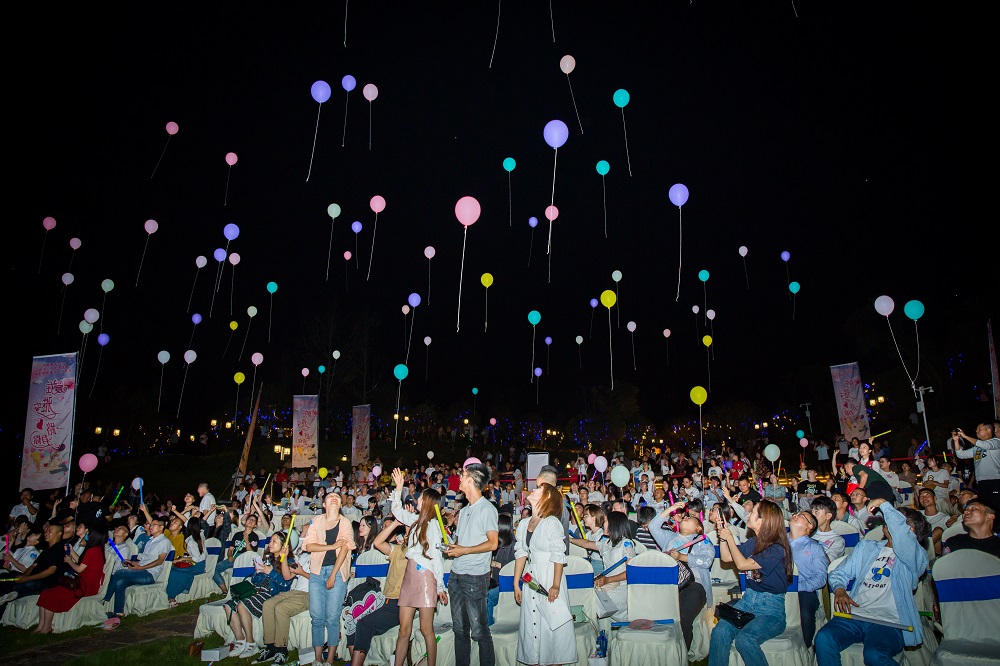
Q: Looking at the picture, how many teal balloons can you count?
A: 12